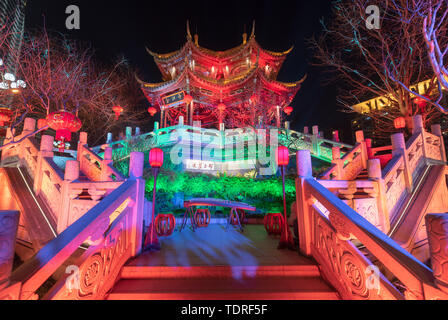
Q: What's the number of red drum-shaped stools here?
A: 4